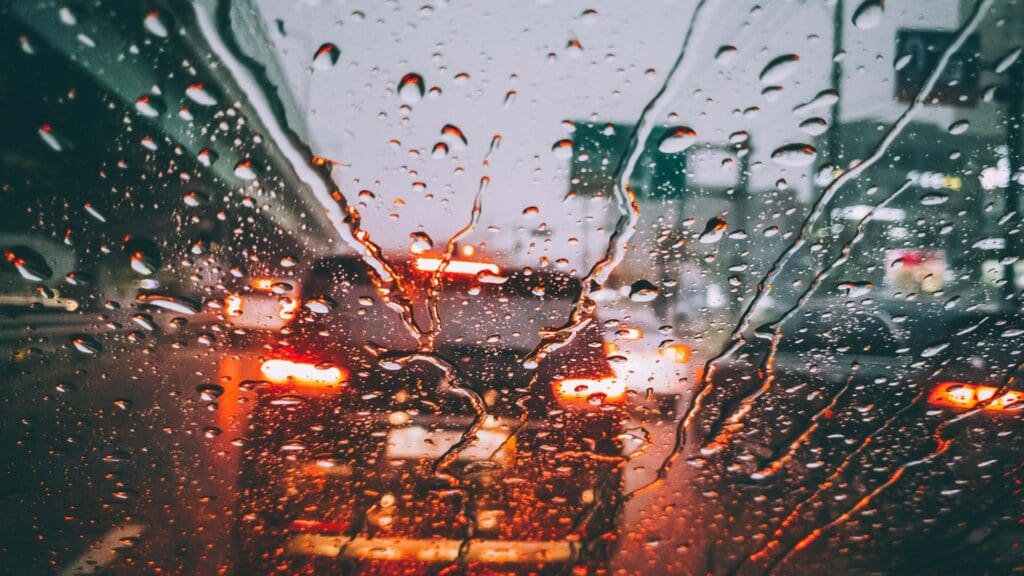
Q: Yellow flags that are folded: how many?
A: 0